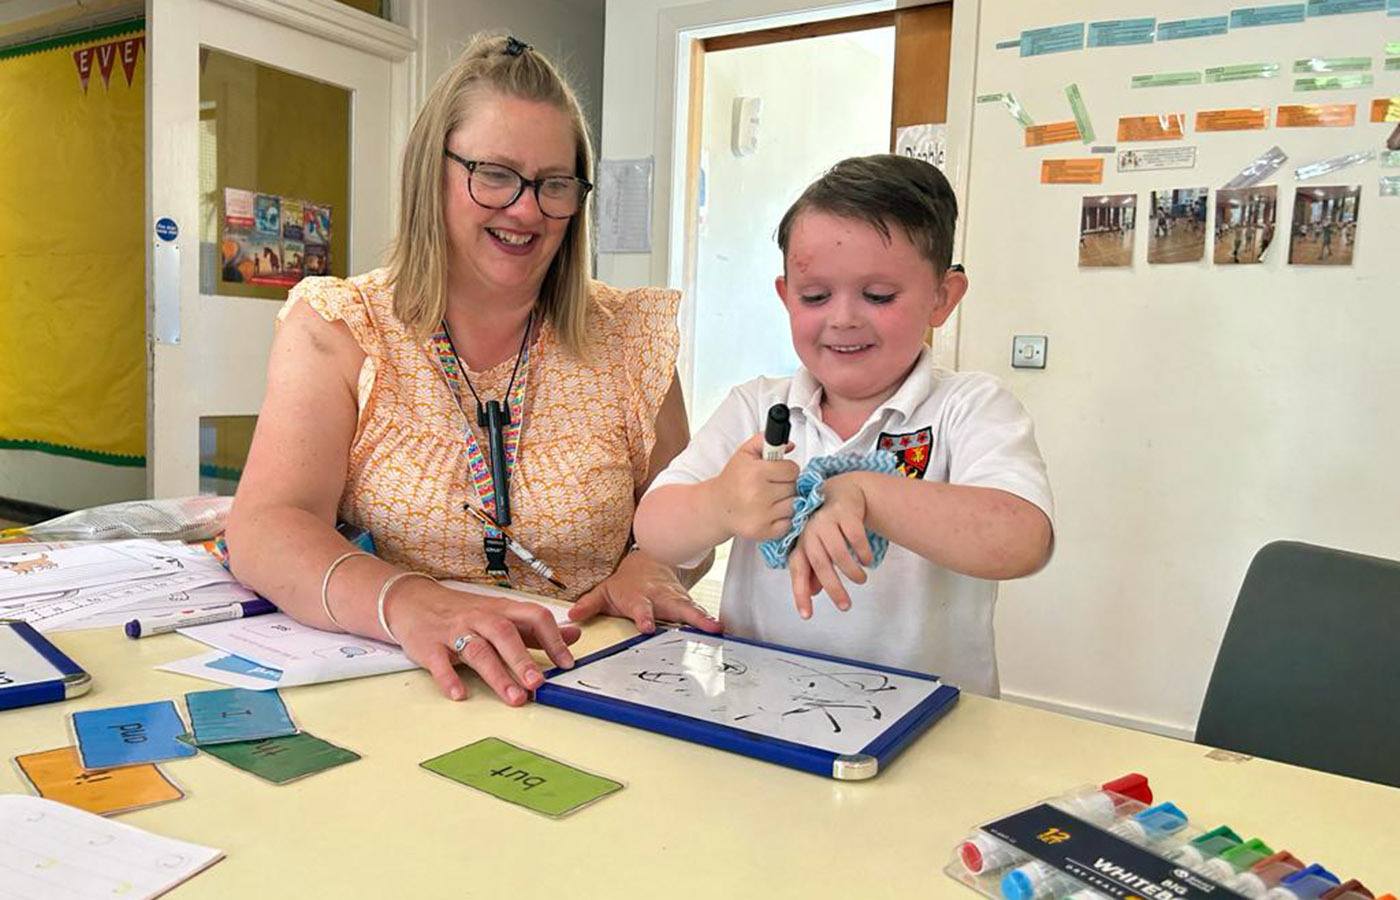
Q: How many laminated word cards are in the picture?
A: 5